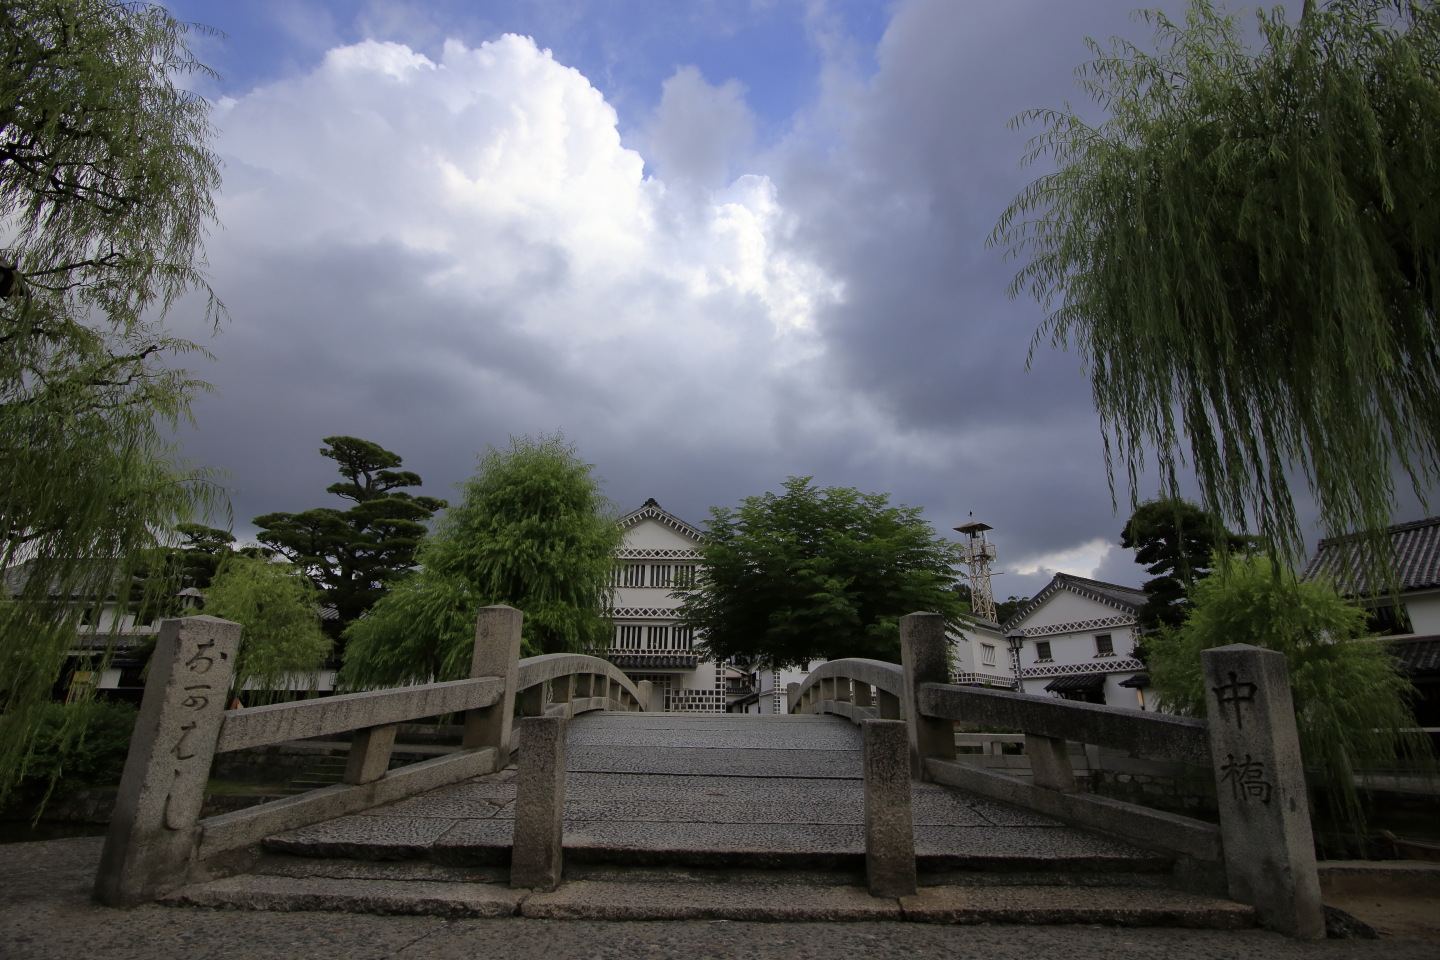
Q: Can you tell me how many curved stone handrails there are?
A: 2